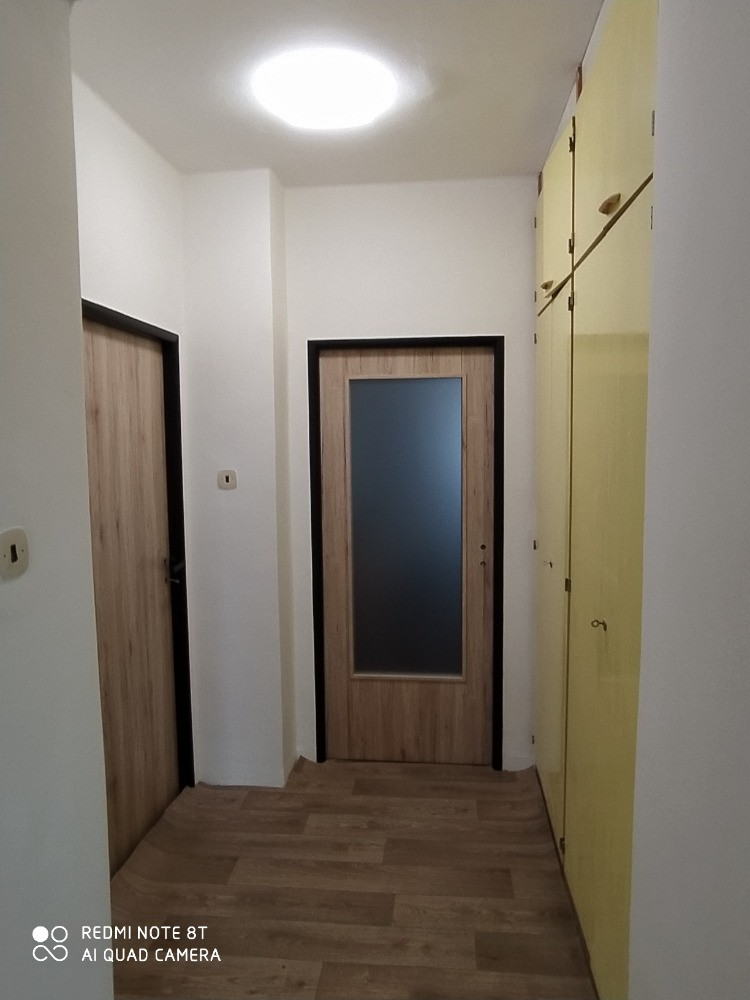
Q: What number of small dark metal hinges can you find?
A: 12